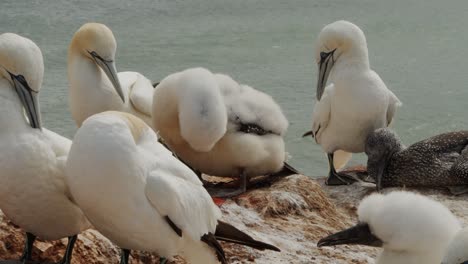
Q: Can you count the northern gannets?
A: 7